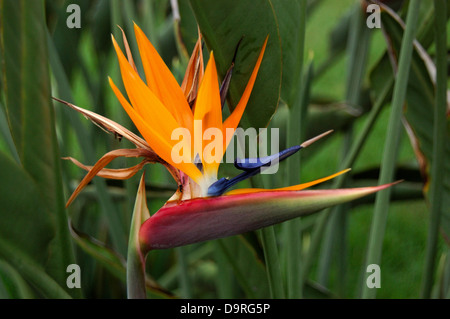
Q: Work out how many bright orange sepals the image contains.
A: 6